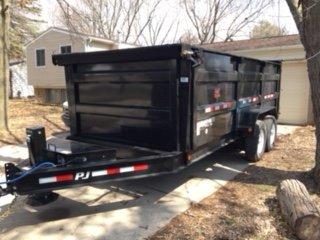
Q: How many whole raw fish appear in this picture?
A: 0